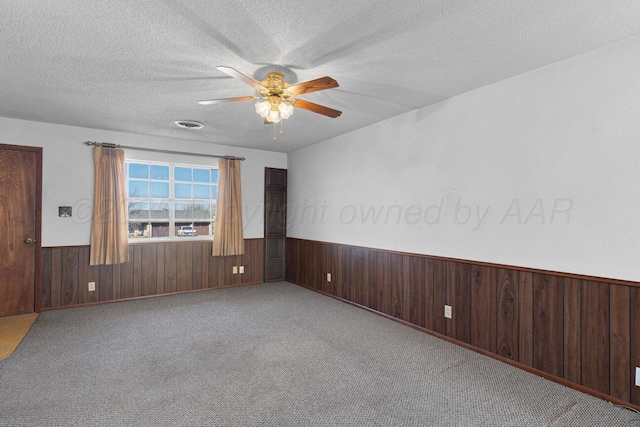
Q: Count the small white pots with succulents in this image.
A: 0